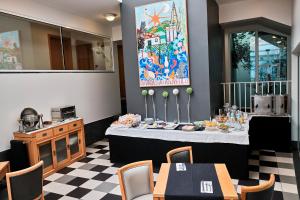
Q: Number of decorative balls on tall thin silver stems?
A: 5